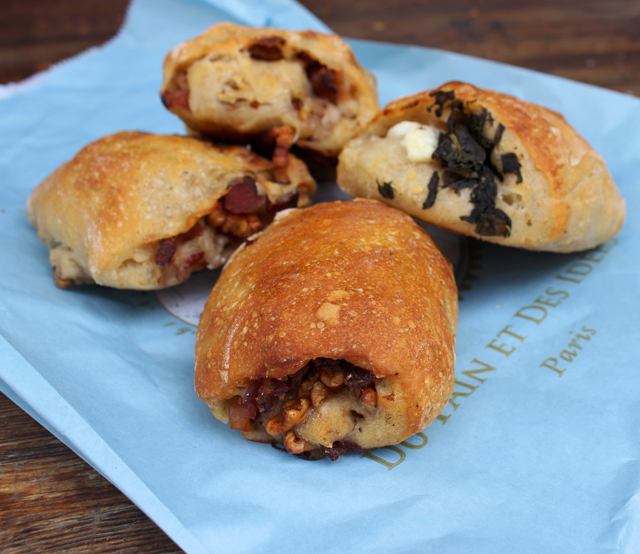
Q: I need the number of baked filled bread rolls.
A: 4